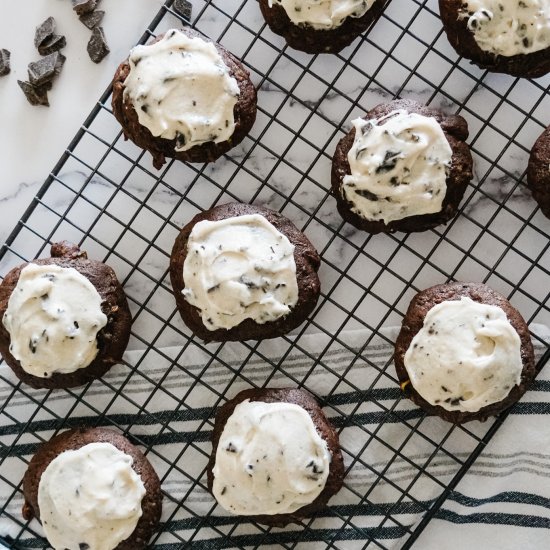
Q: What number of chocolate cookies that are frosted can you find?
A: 9